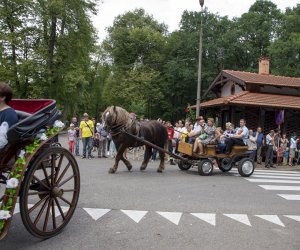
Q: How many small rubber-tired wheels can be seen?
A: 4